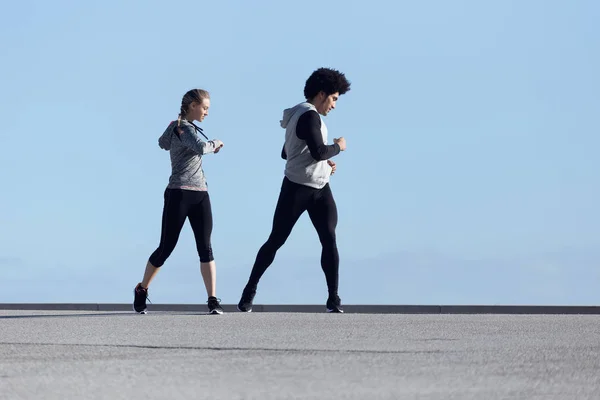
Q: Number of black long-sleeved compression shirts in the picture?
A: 1